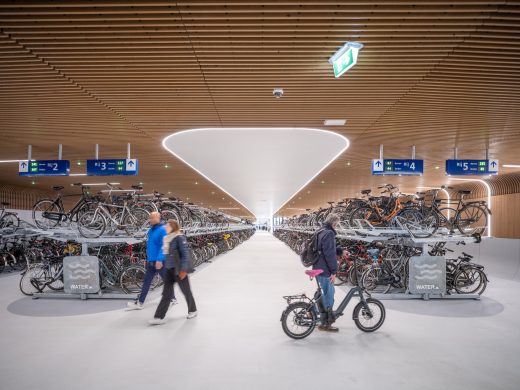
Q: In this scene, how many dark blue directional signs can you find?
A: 4